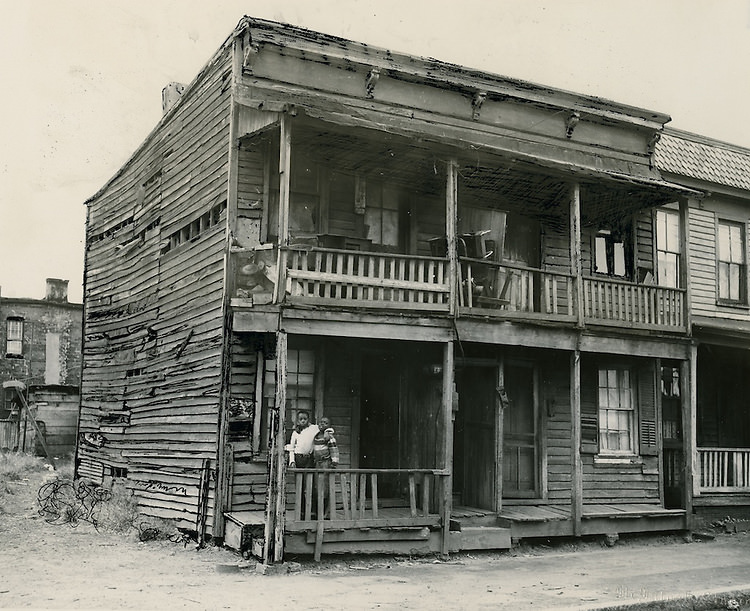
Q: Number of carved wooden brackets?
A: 5